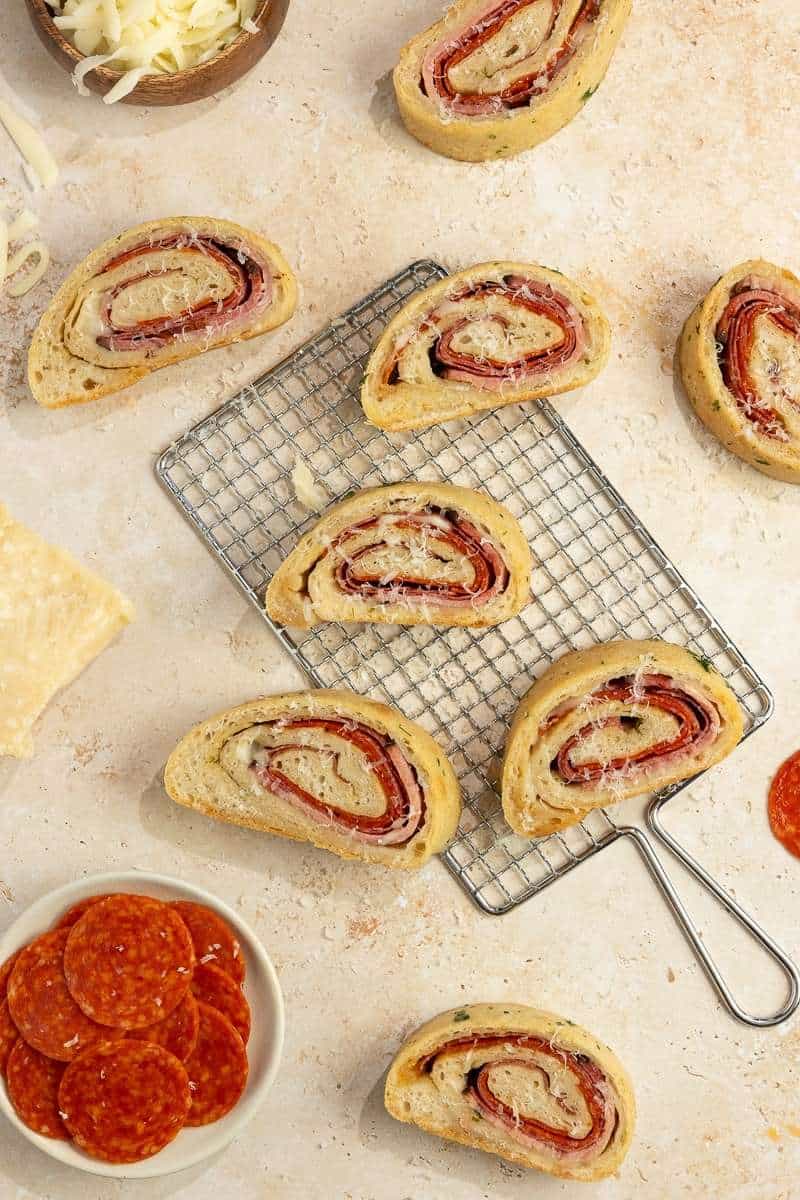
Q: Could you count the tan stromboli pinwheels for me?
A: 8